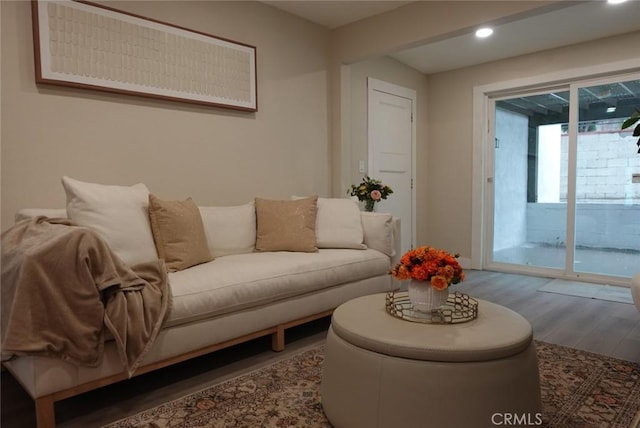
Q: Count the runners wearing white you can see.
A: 0